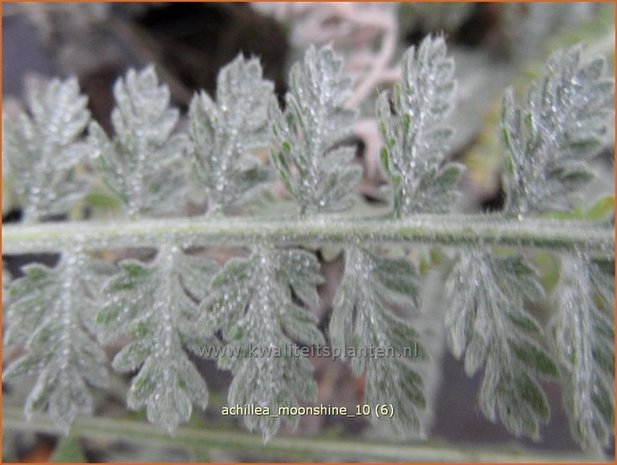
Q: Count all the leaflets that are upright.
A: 6